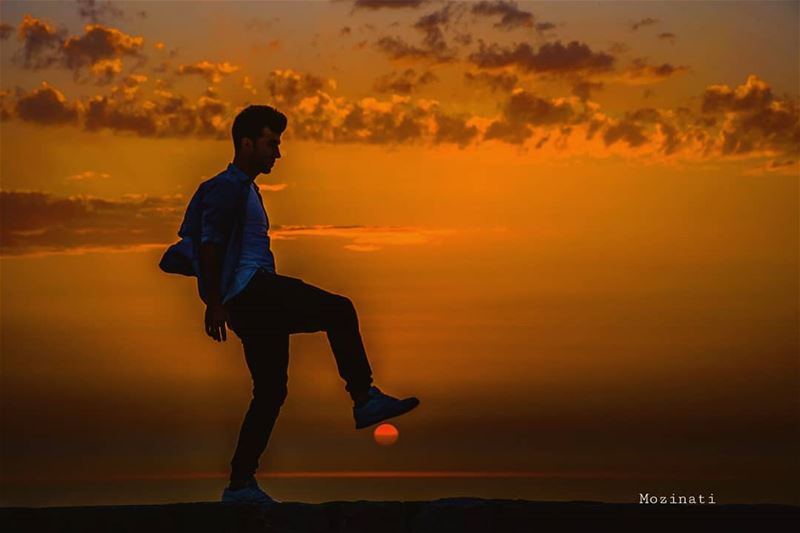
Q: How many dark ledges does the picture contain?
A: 1